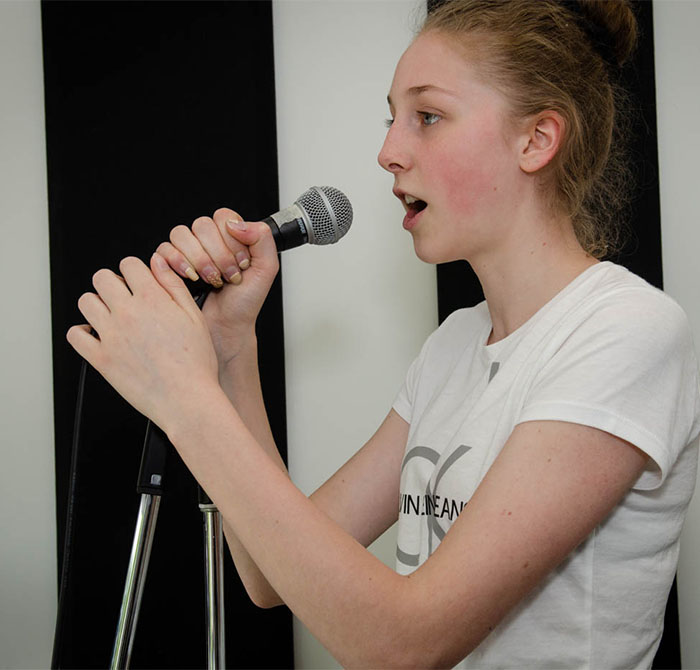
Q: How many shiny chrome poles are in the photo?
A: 2